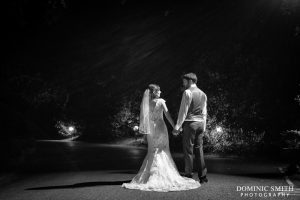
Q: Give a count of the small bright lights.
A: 3